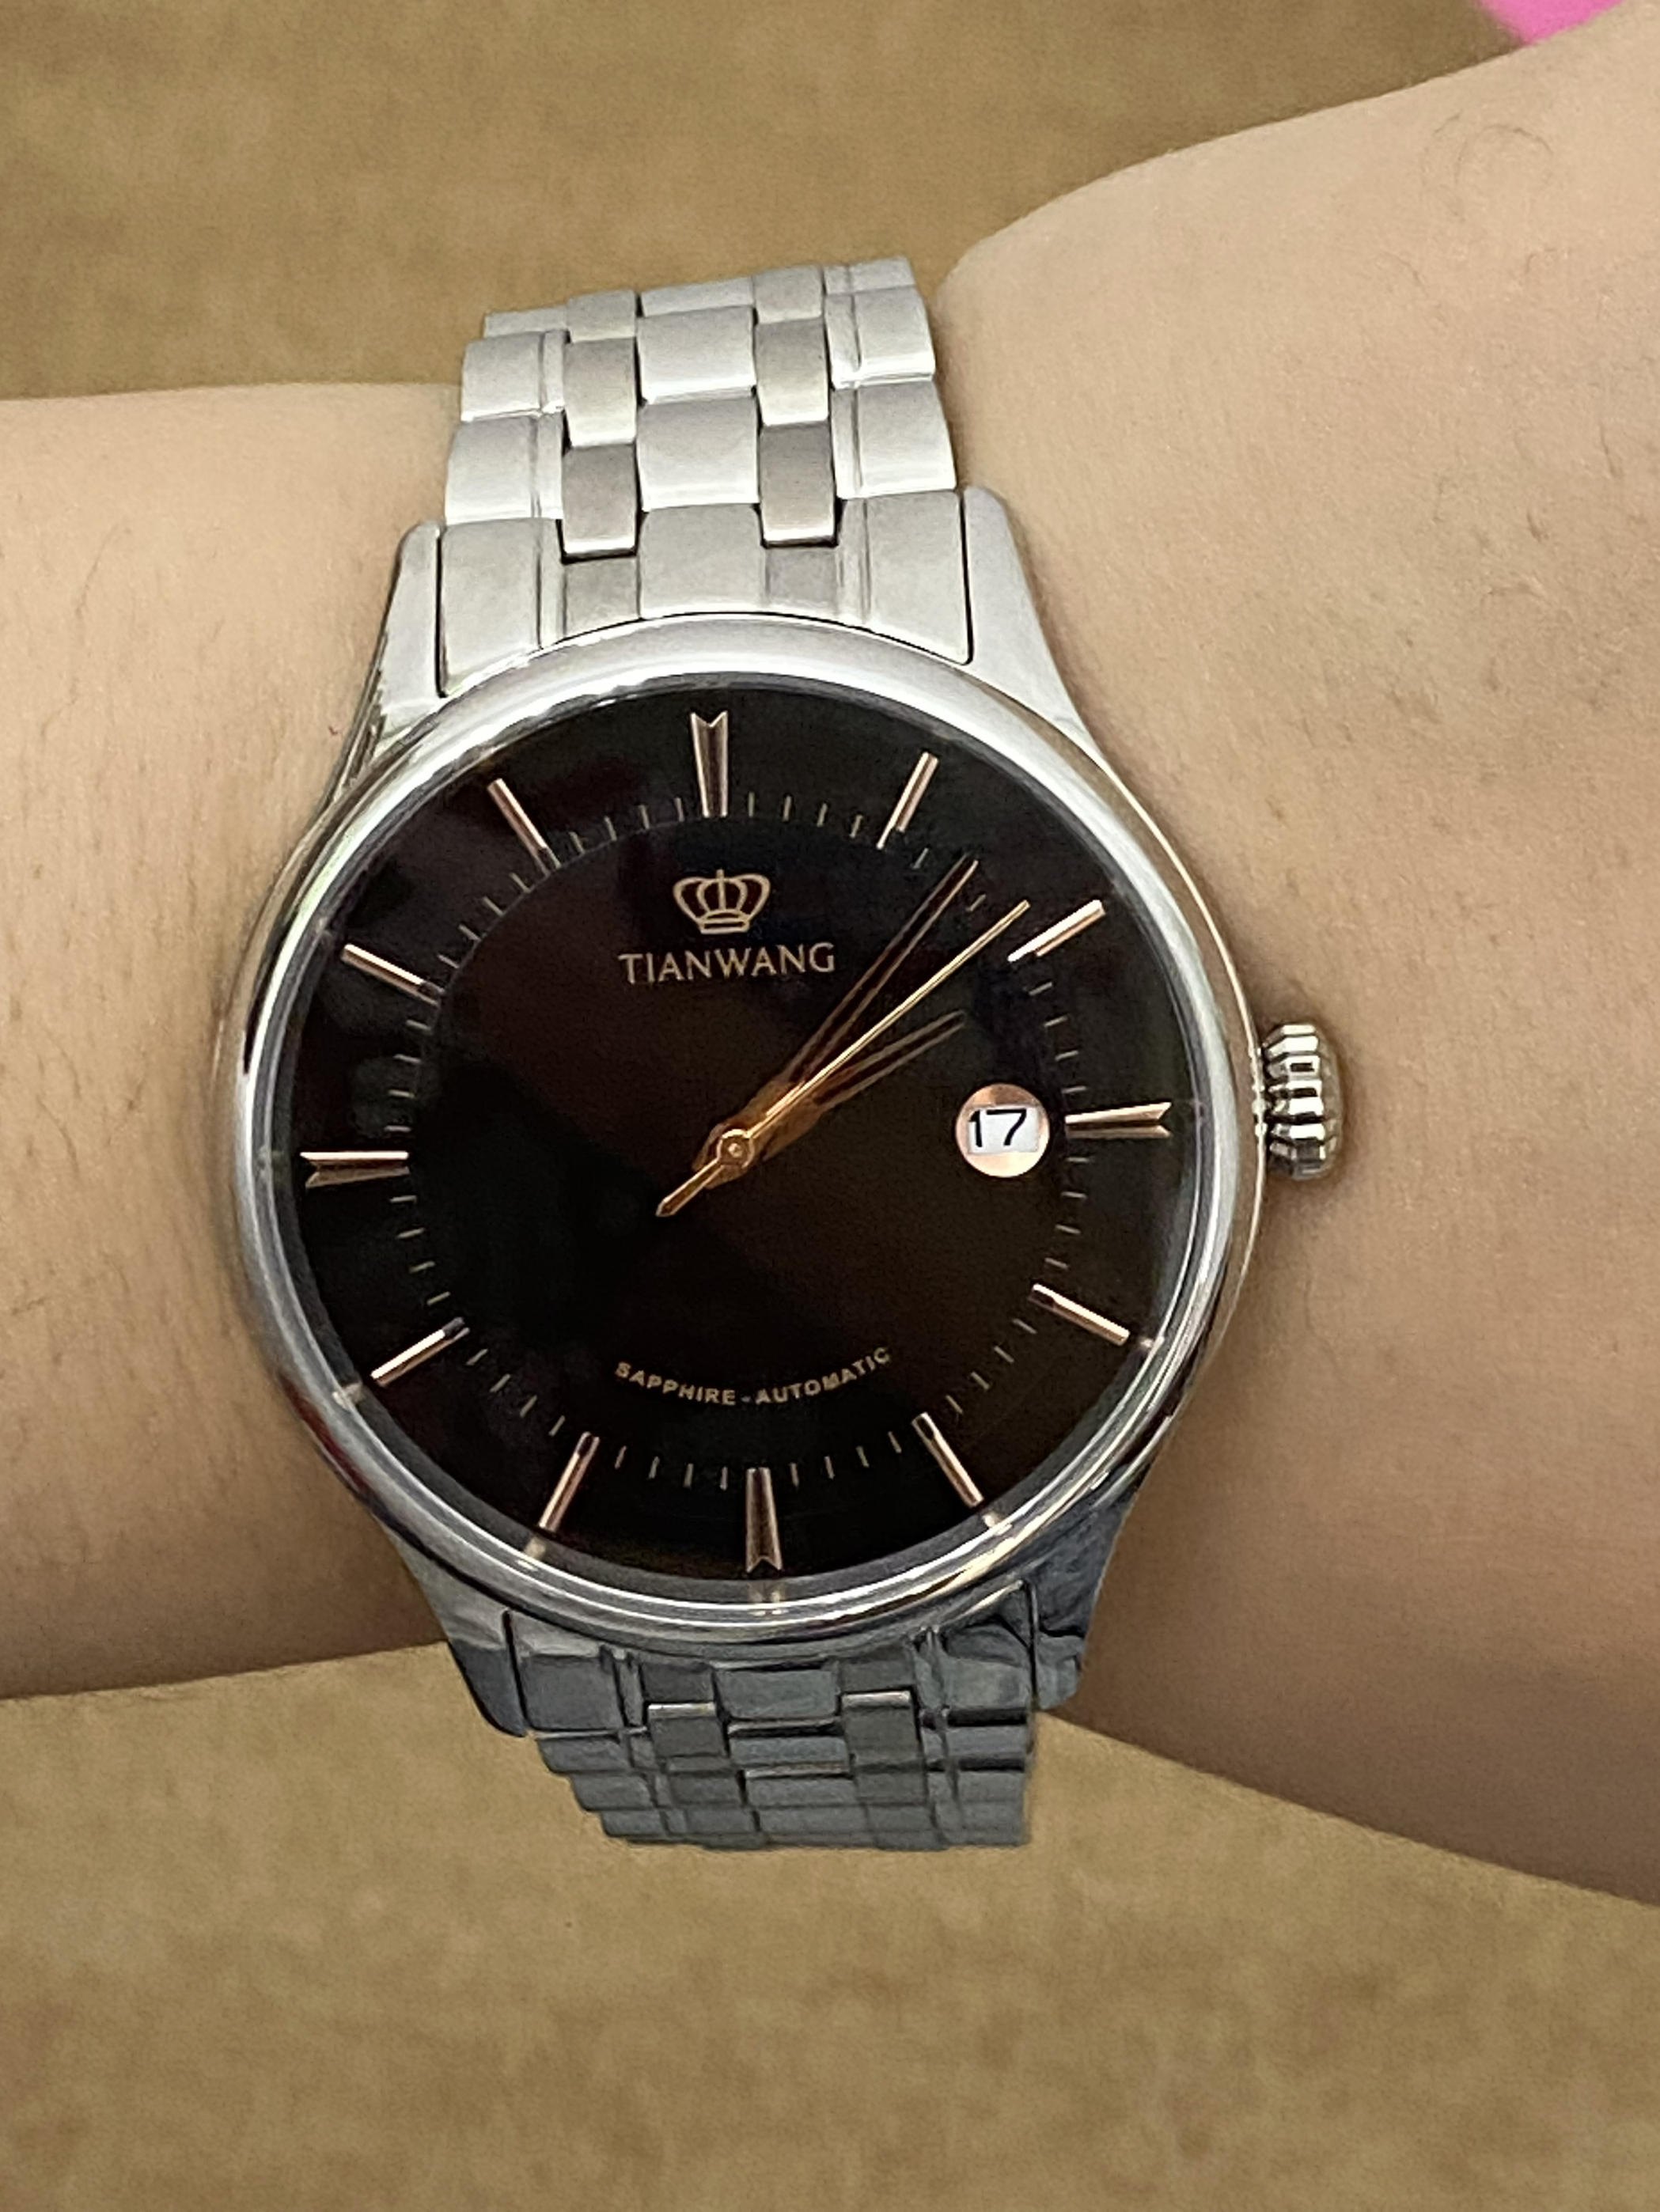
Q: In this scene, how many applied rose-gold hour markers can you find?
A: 12